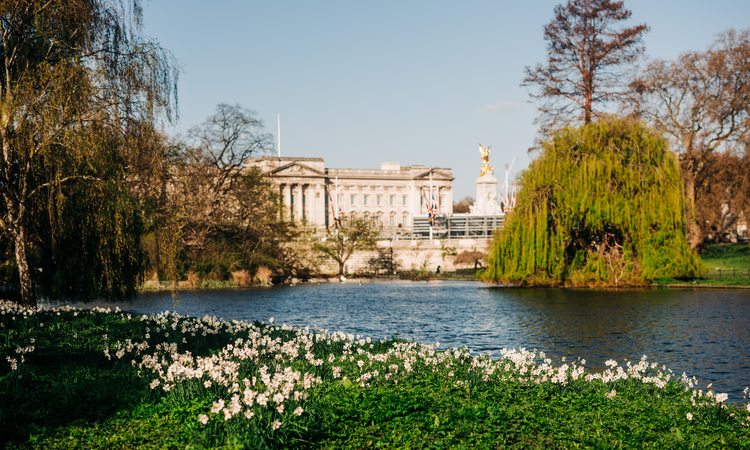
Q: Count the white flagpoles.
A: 4